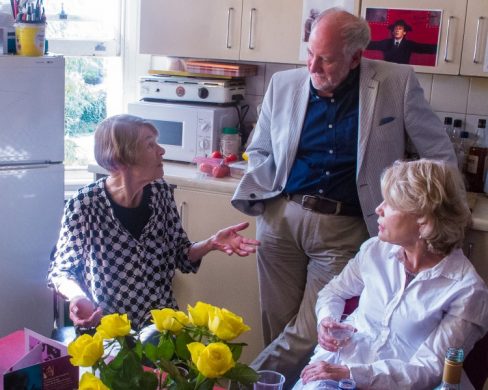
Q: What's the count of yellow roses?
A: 7